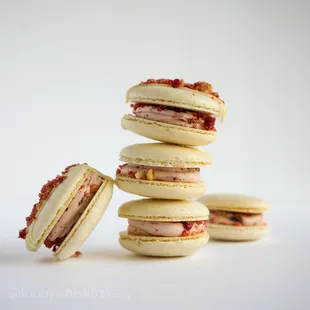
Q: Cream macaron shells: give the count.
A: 10